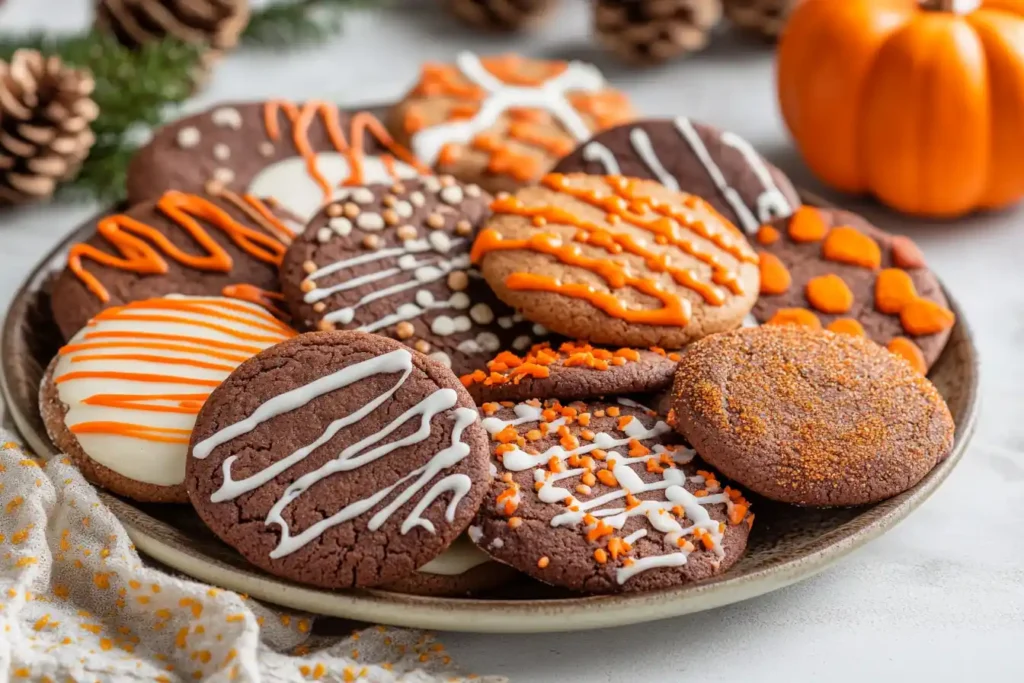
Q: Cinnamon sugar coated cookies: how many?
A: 1